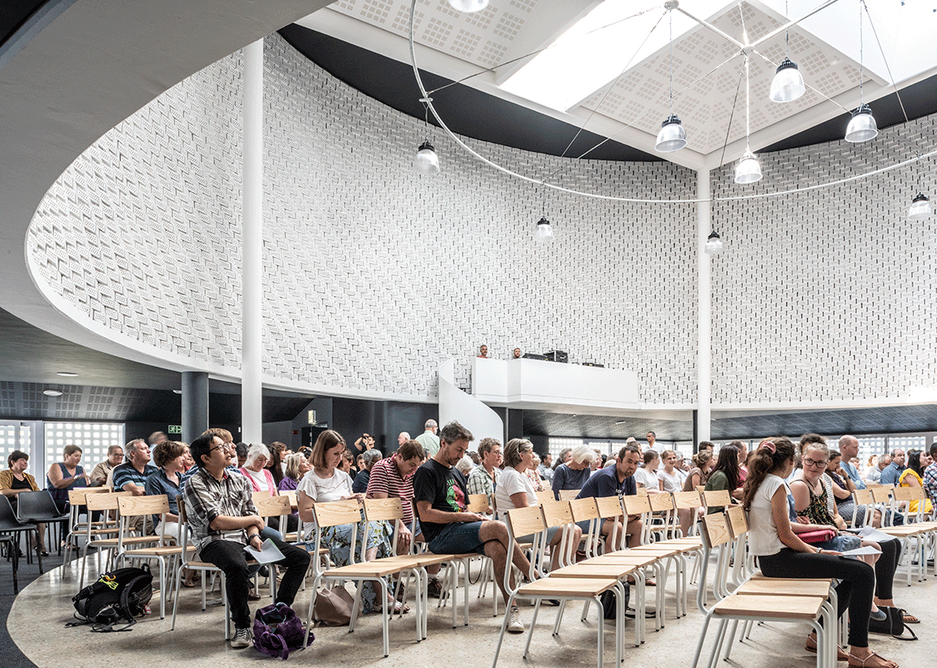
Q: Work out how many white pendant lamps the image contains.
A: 9